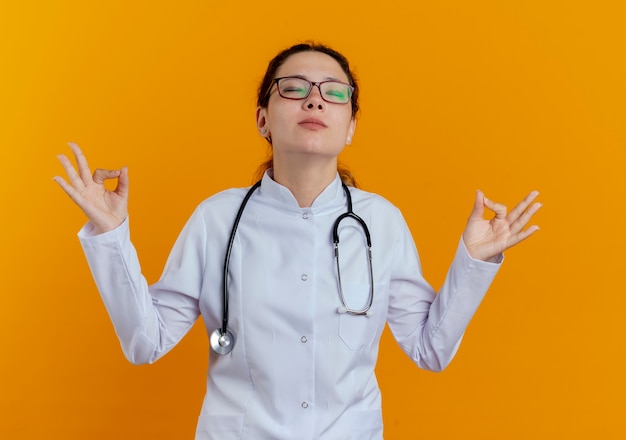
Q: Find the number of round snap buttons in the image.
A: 4